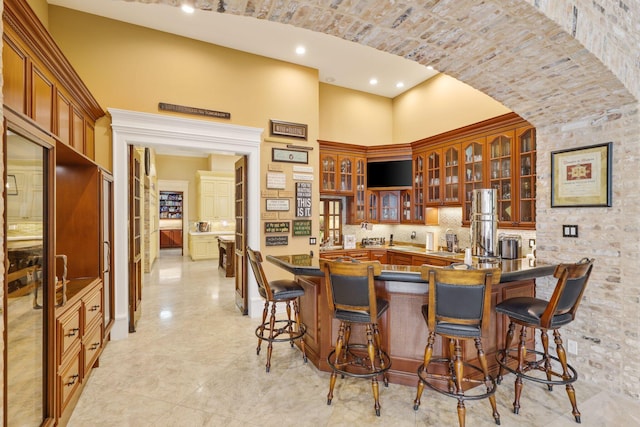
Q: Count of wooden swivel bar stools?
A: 4